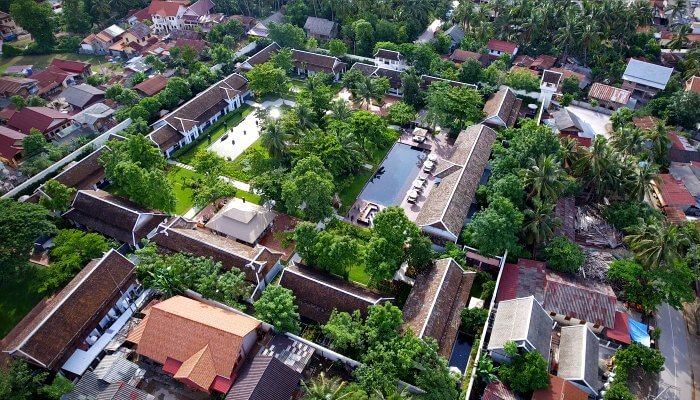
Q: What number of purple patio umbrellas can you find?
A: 0